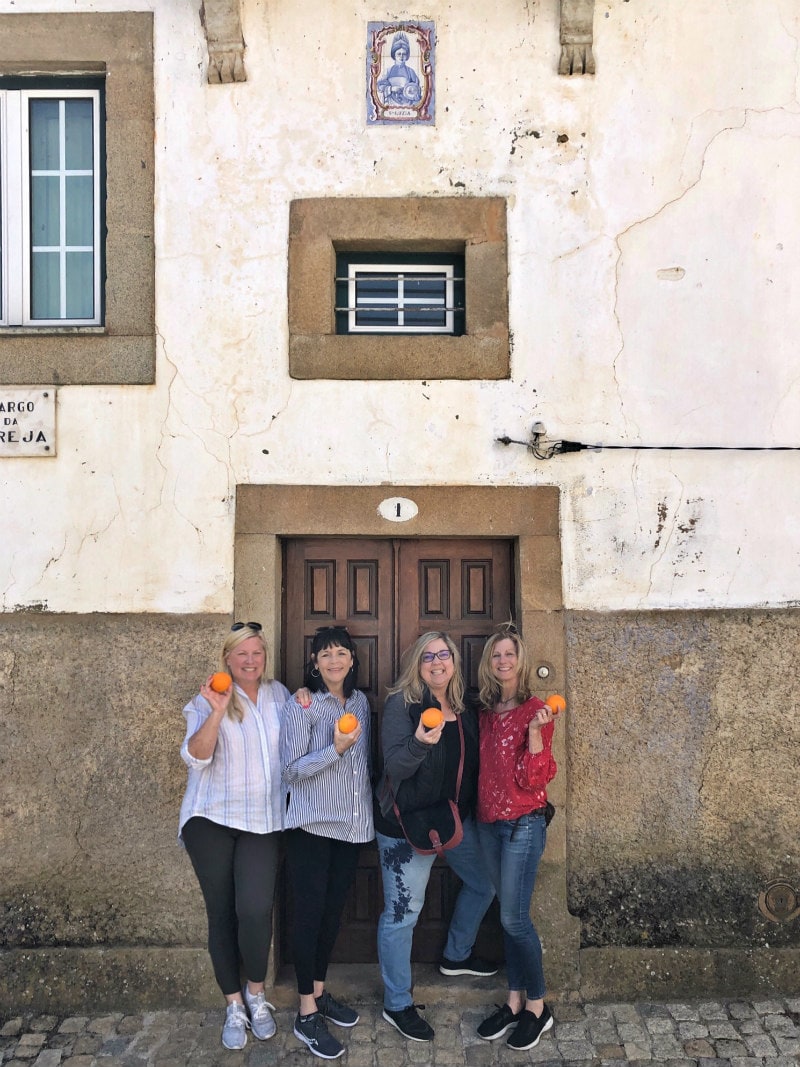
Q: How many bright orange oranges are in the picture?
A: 4